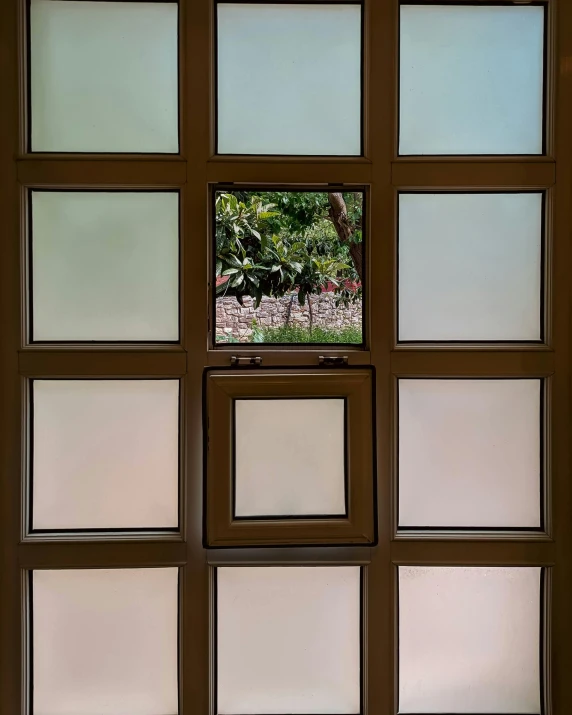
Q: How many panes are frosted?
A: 11